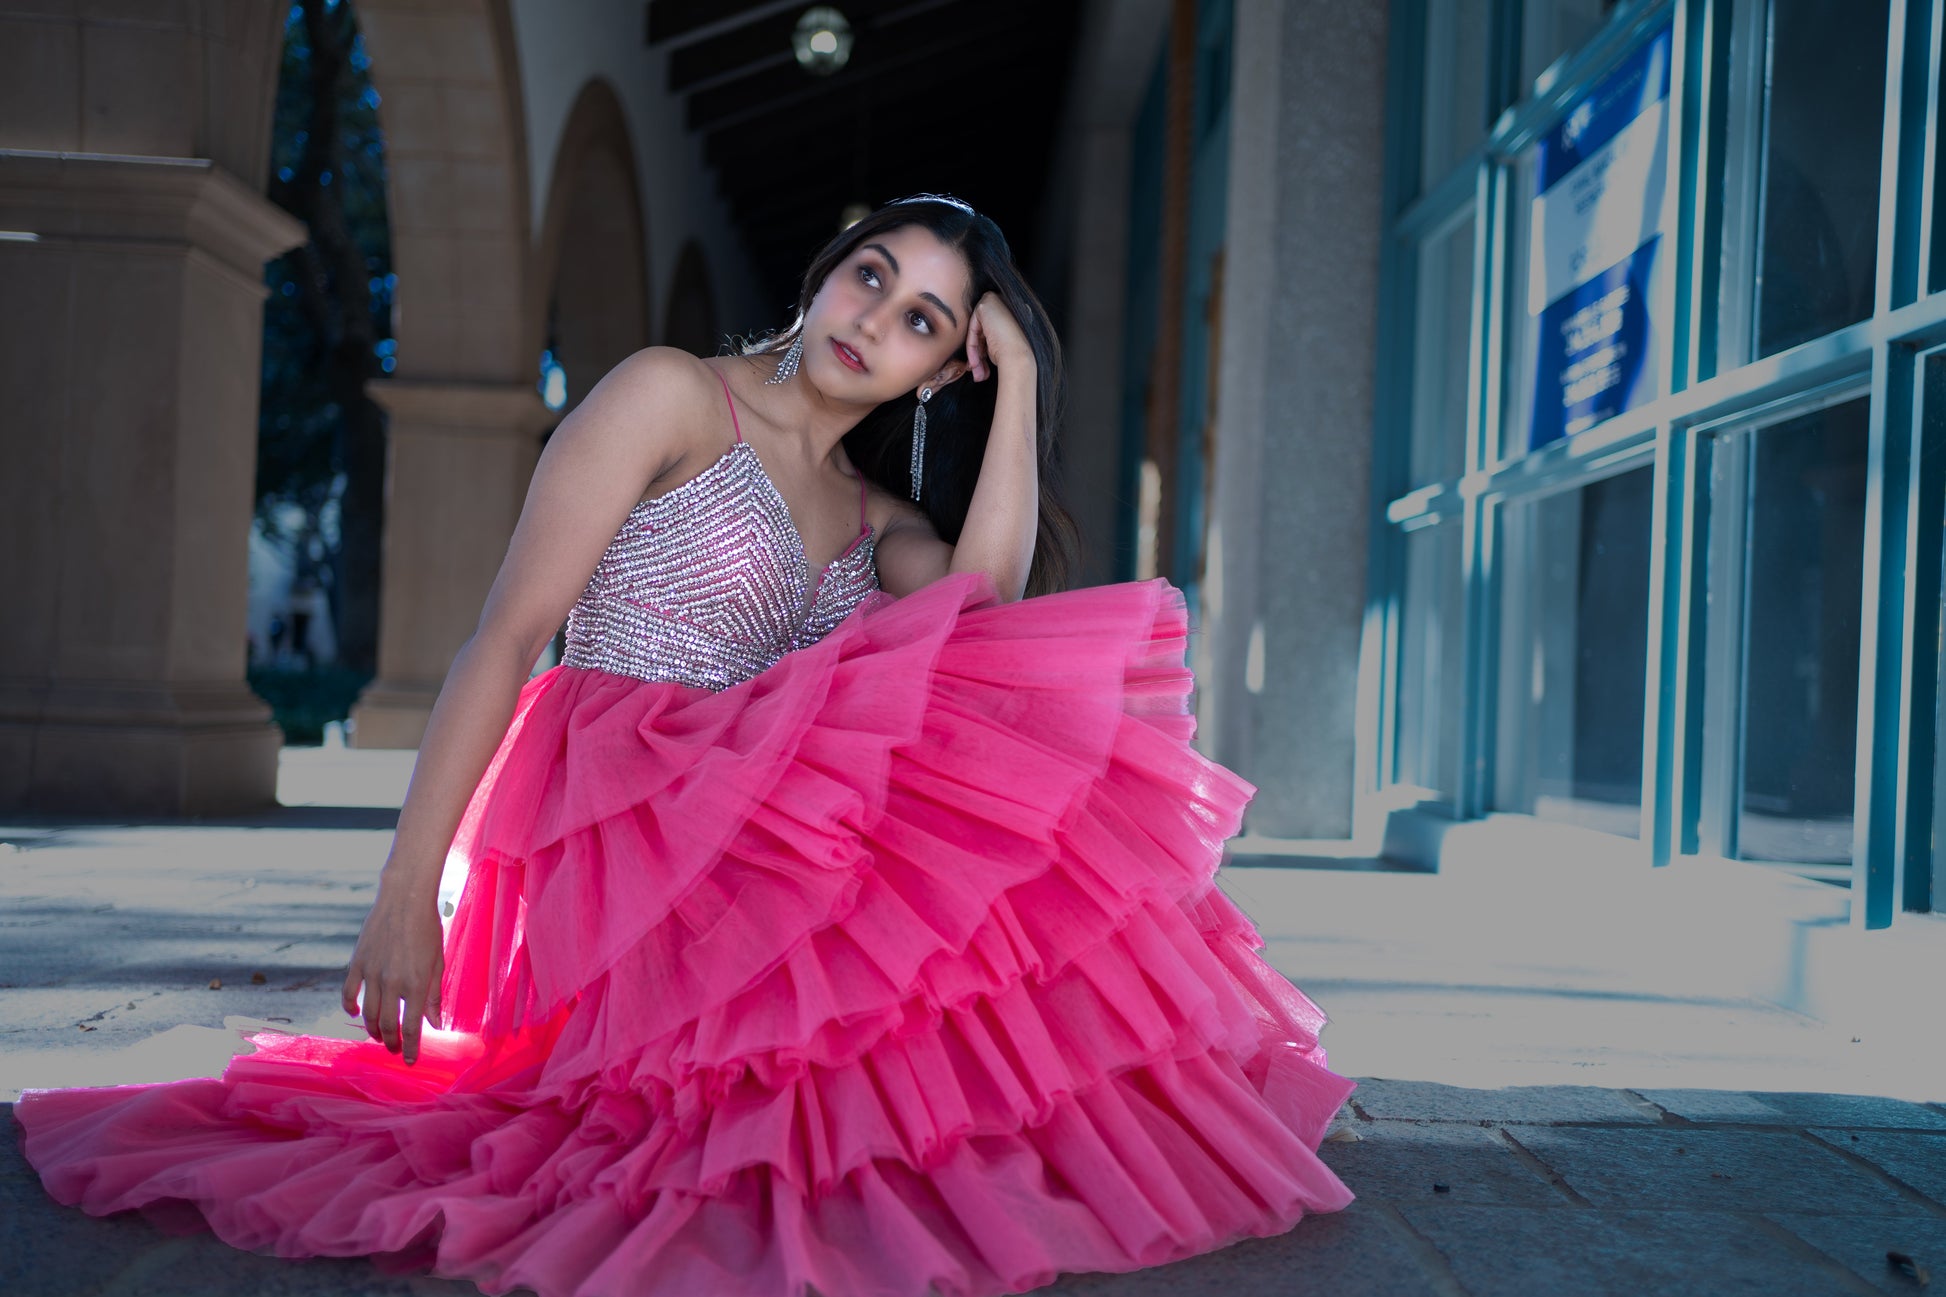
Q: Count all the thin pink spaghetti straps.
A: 2